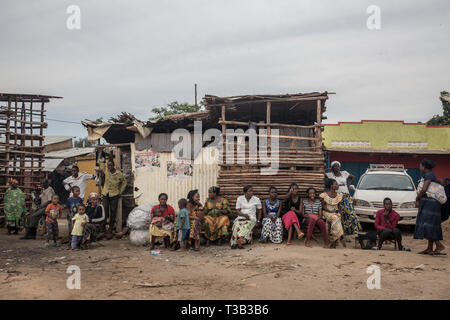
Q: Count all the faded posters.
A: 2